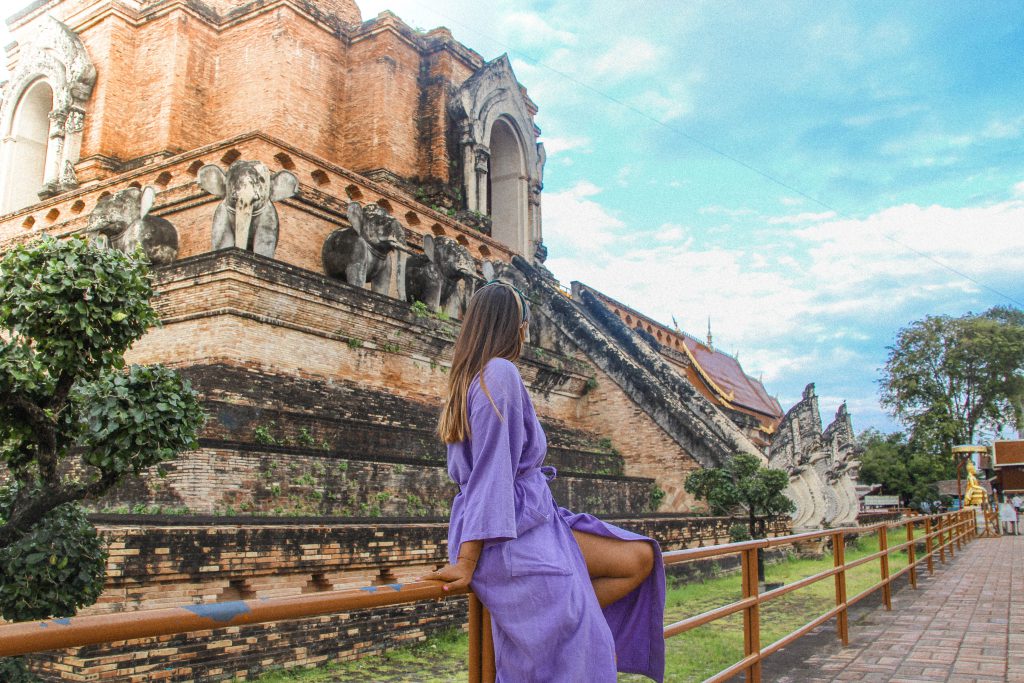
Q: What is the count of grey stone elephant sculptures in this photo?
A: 5